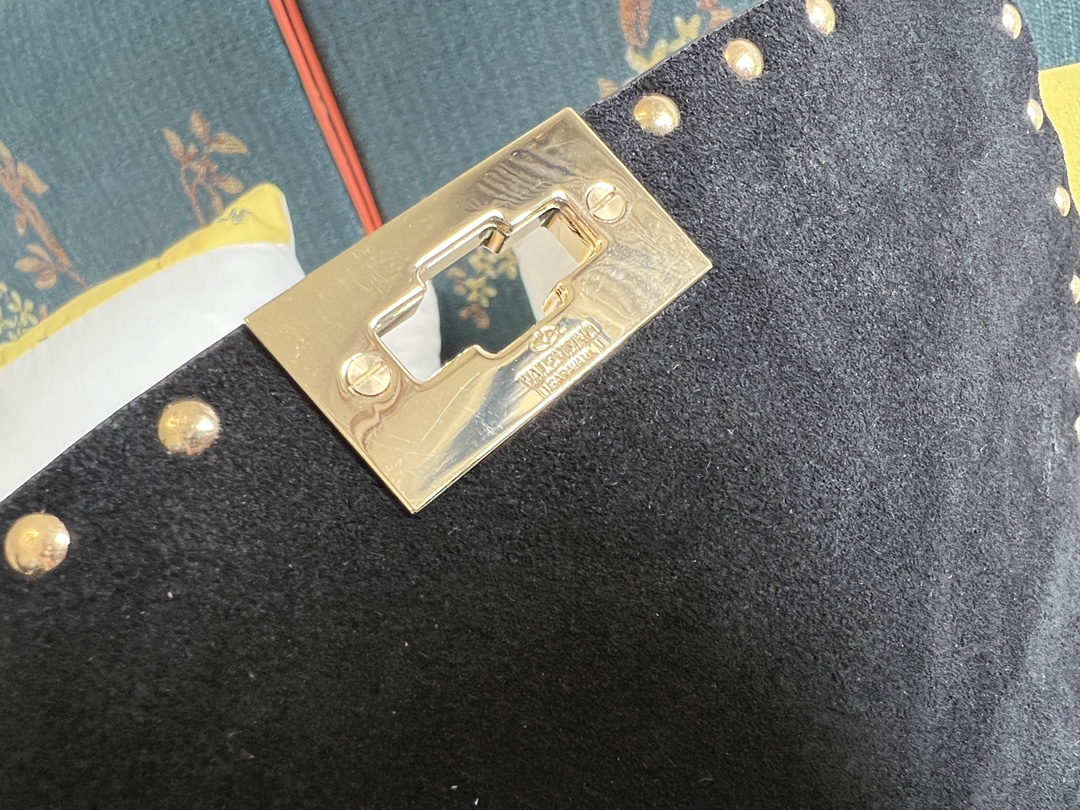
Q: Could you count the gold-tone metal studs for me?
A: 11